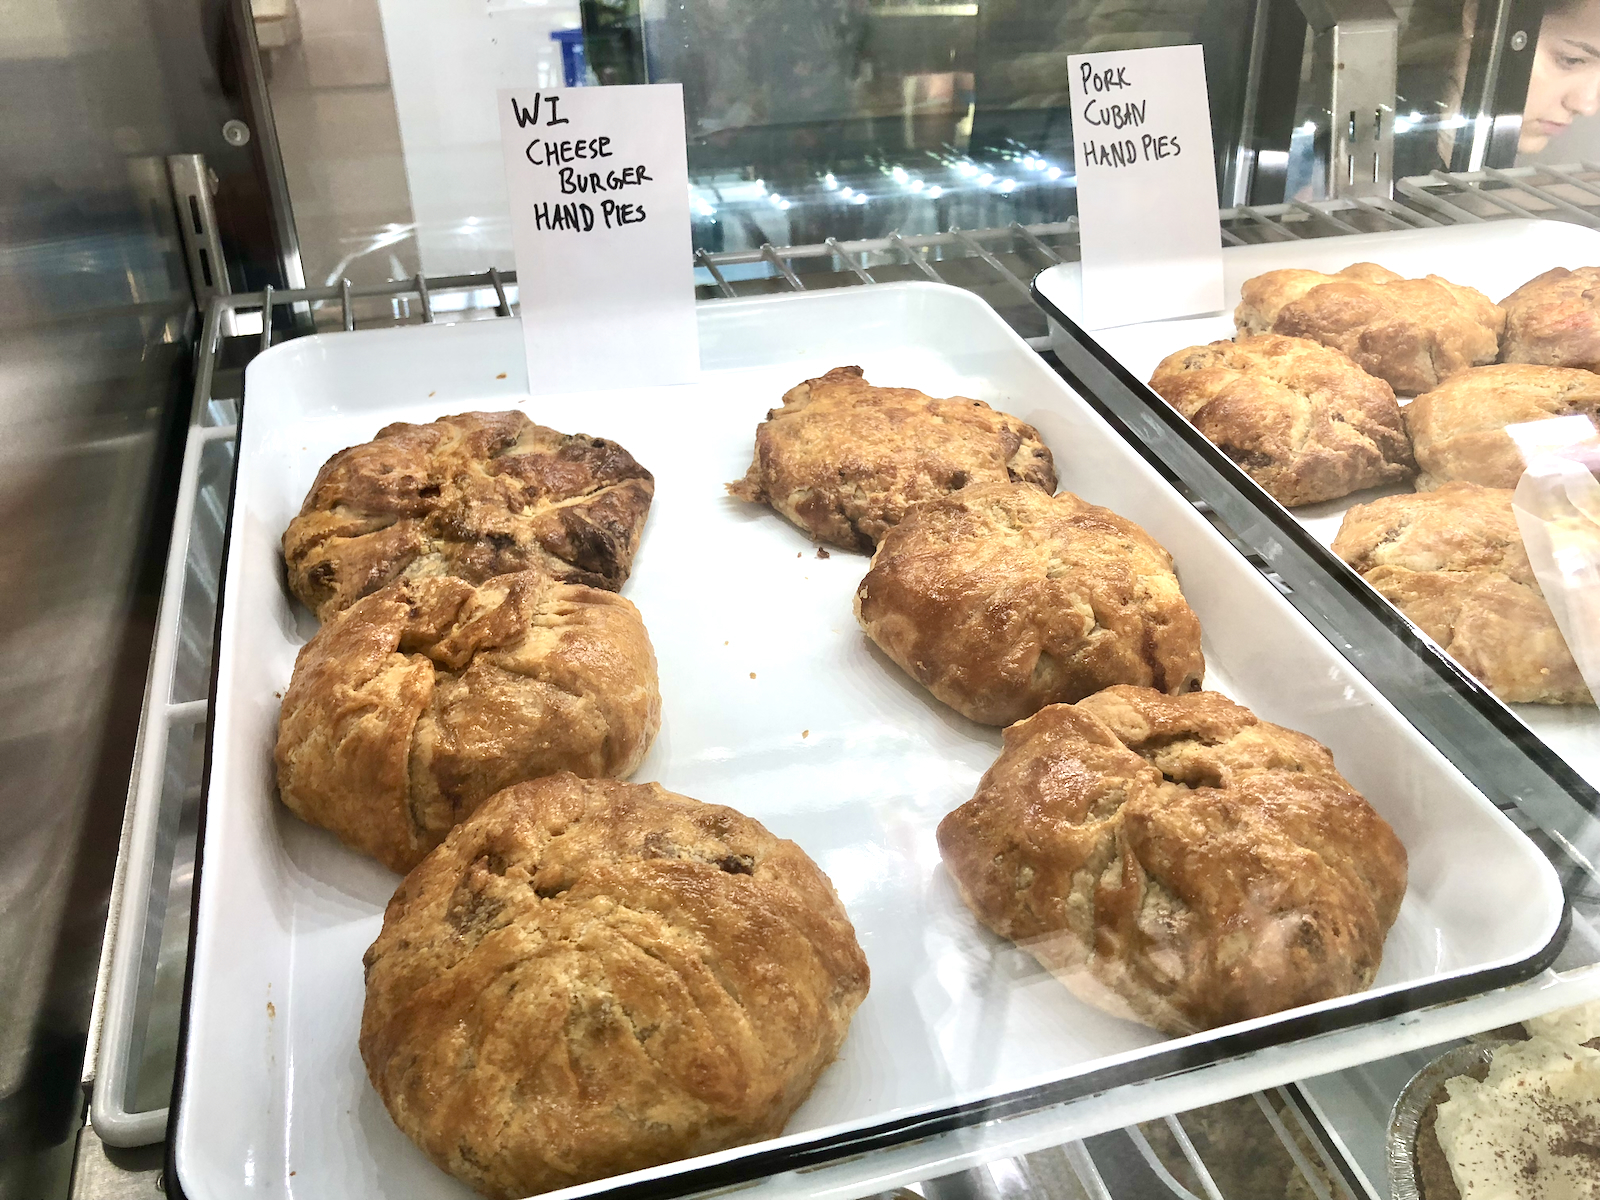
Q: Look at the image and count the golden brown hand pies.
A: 11